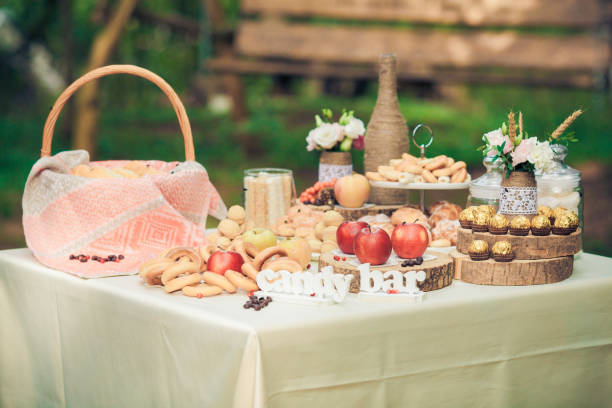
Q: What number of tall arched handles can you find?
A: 1